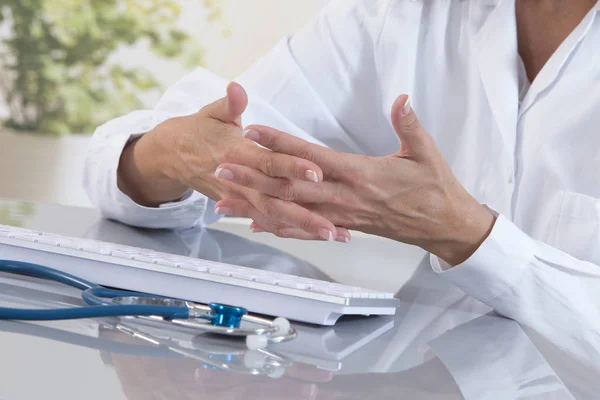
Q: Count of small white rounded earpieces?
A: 2